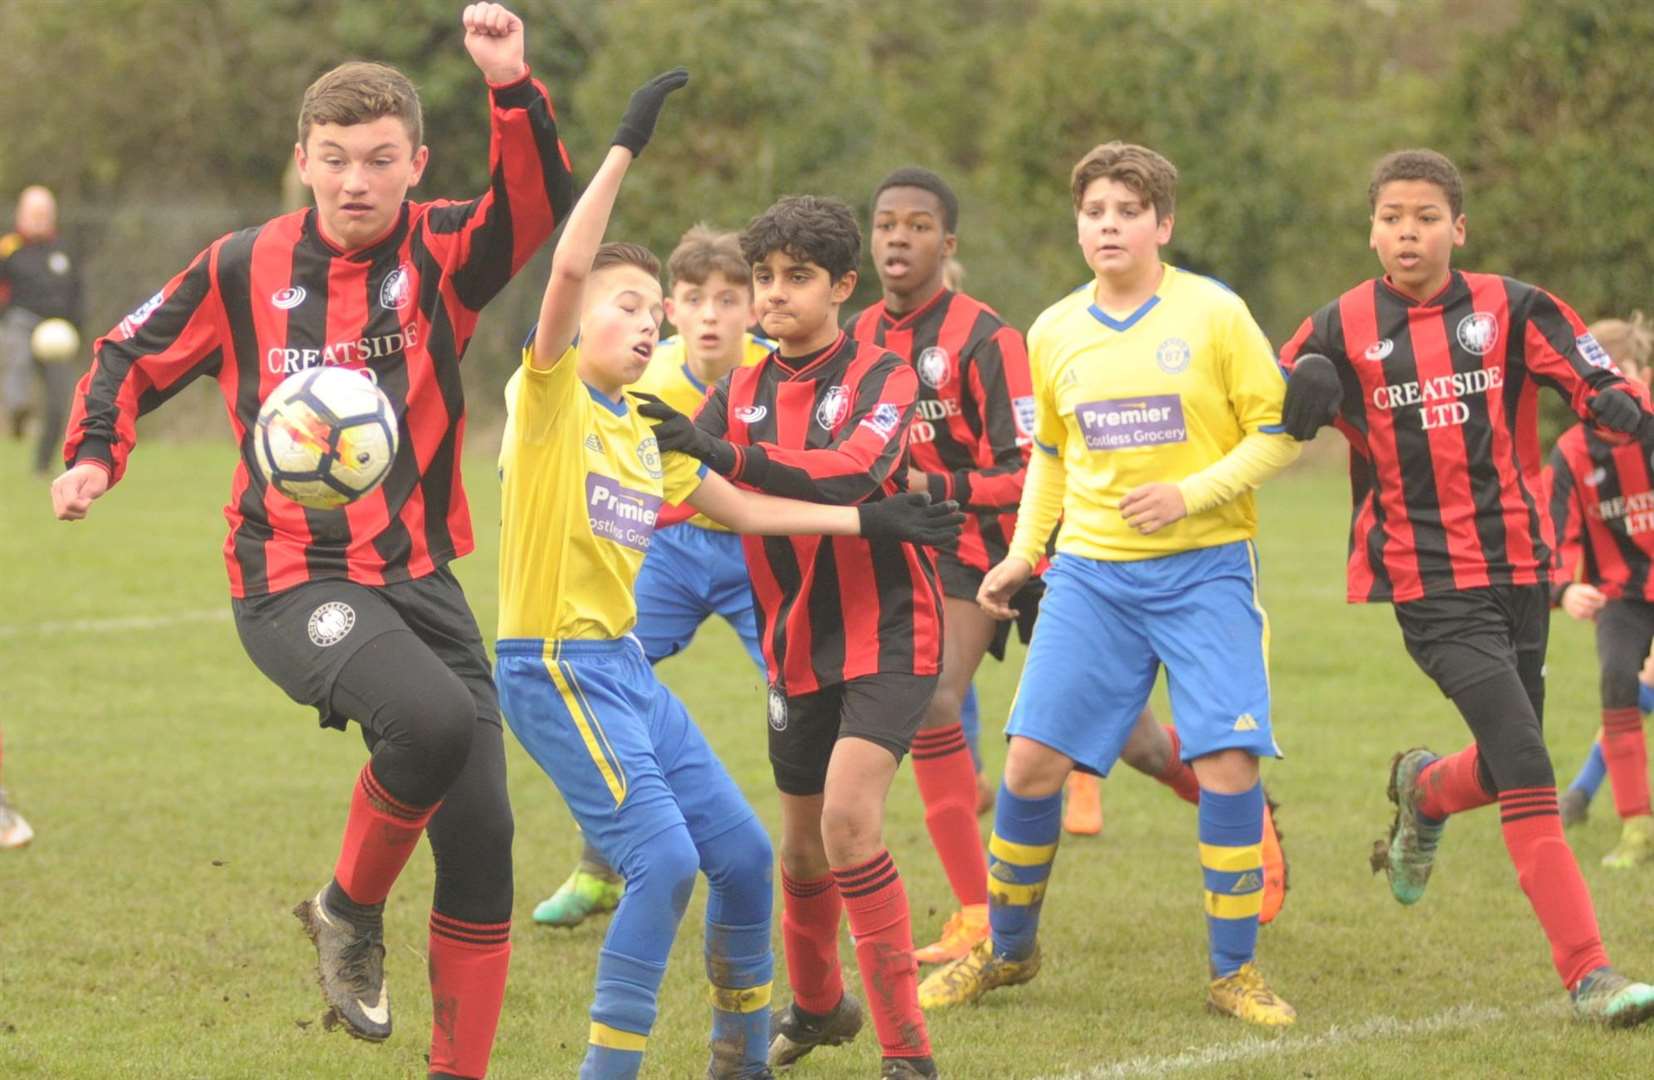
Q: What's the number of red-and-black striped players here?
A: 5